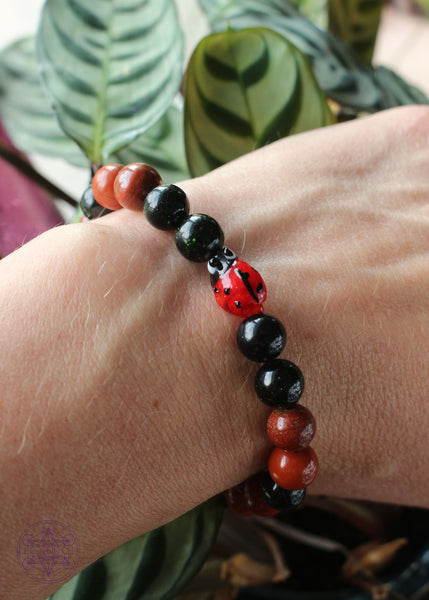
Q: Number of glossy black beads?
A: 6